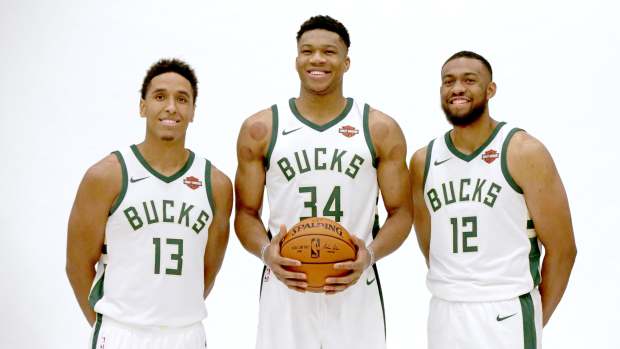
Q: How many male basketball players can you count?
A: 3